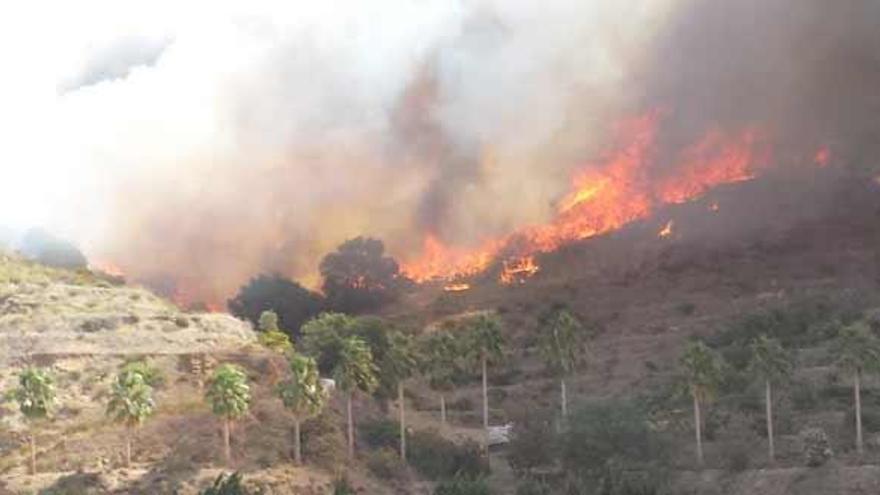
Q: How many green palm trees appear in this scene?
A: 12